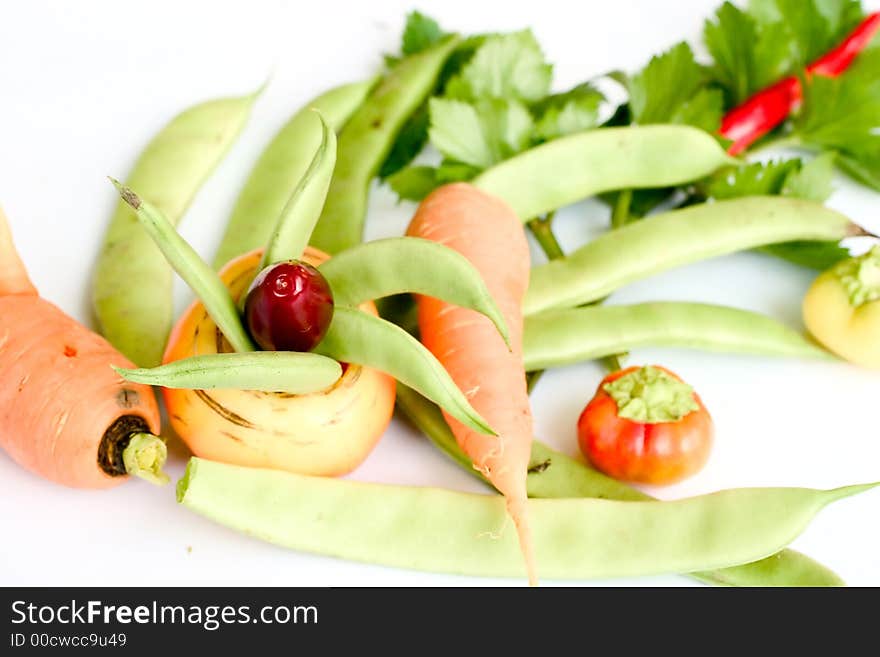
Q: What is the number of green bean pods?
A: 13